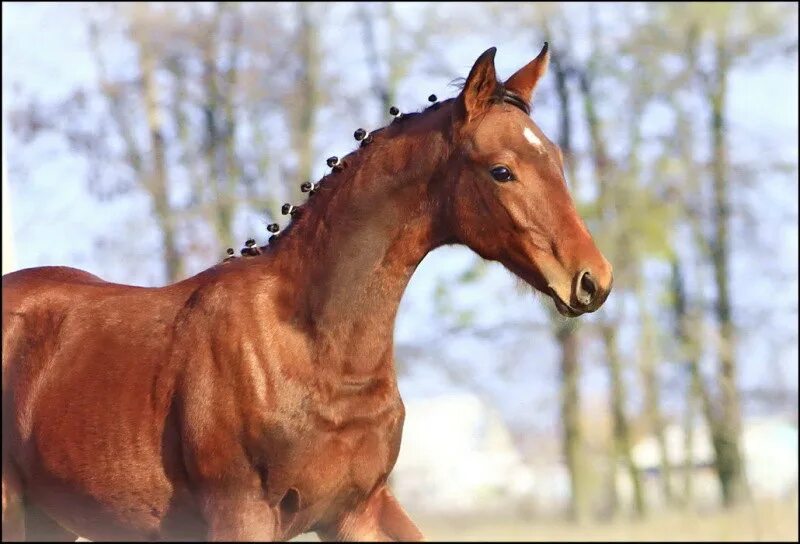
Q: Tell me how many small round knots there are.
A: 9